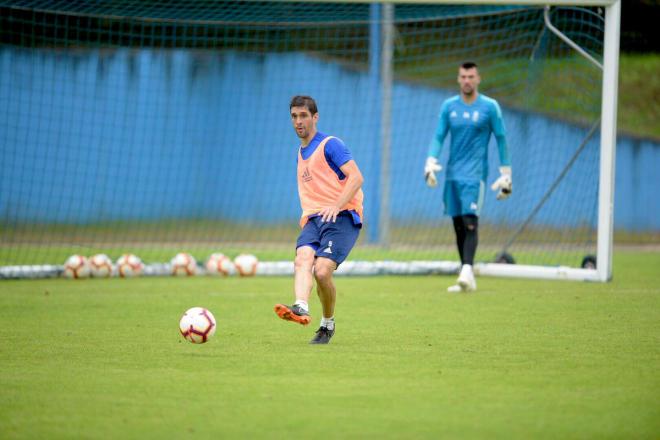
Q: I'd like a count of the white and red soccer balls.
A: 7